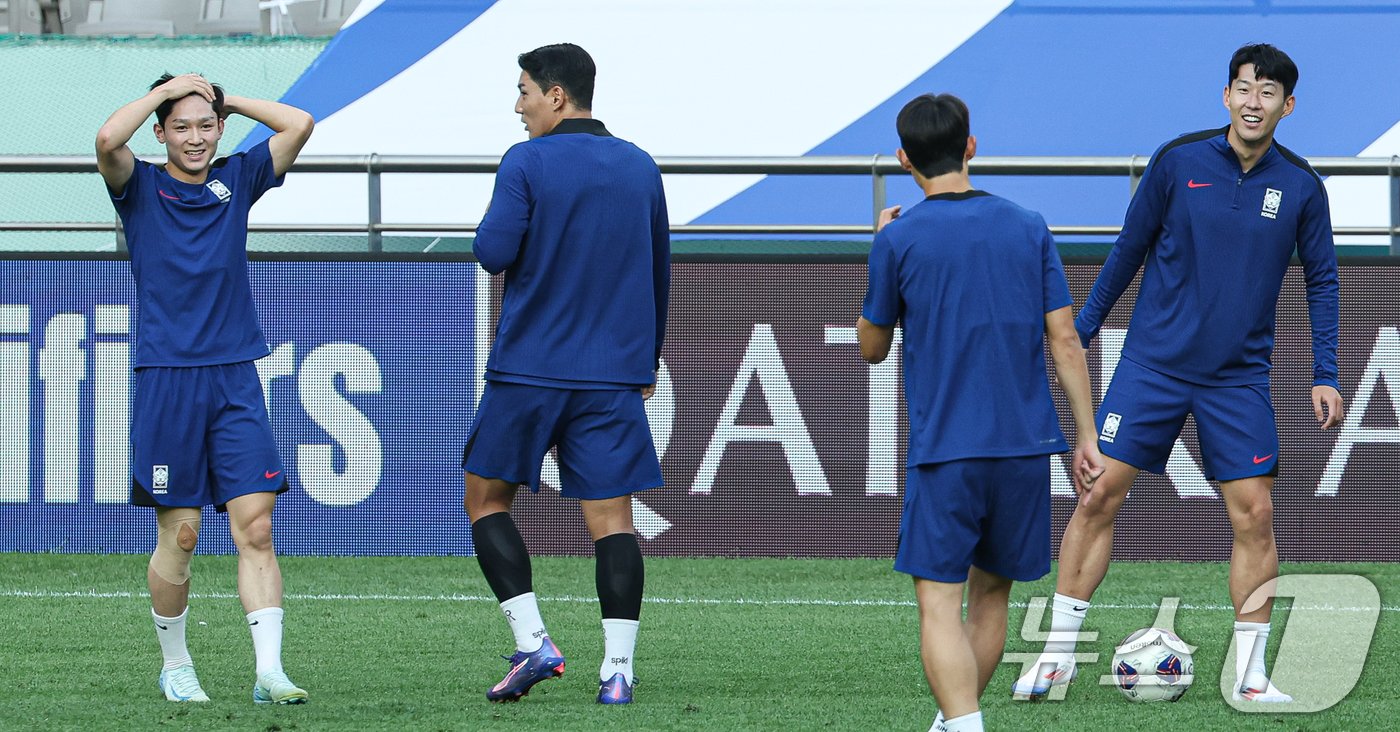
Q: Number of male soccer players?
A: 4